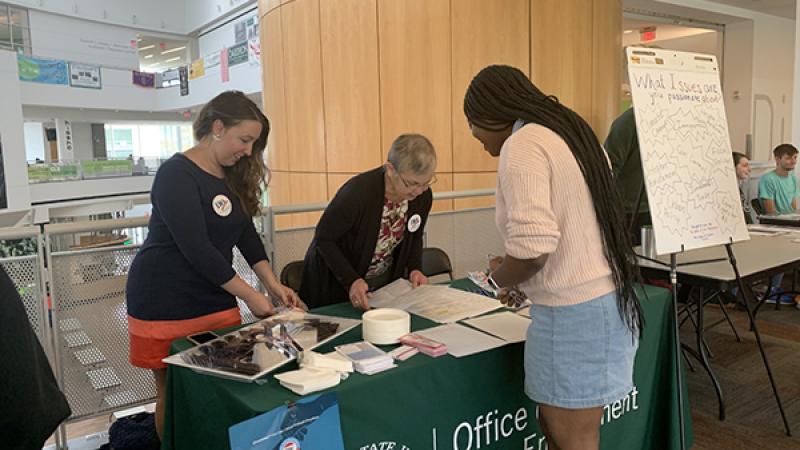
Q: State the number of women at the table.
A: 3